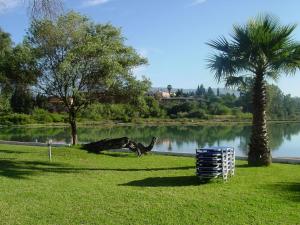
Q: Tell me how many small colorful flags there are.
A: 0